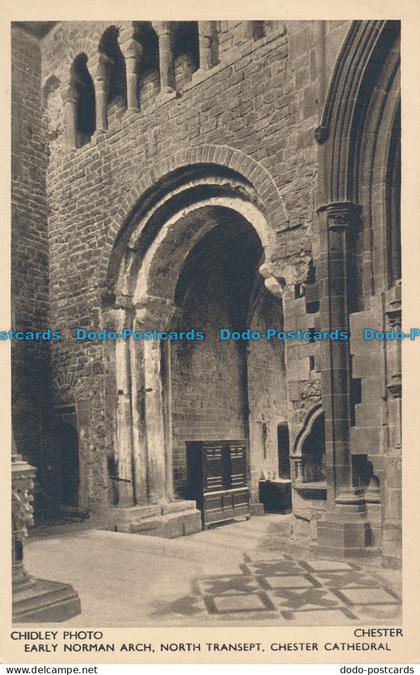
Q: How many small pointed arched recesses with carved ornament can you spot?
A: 1